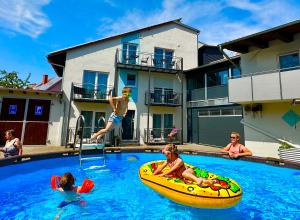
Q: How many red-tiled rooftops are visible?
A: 1